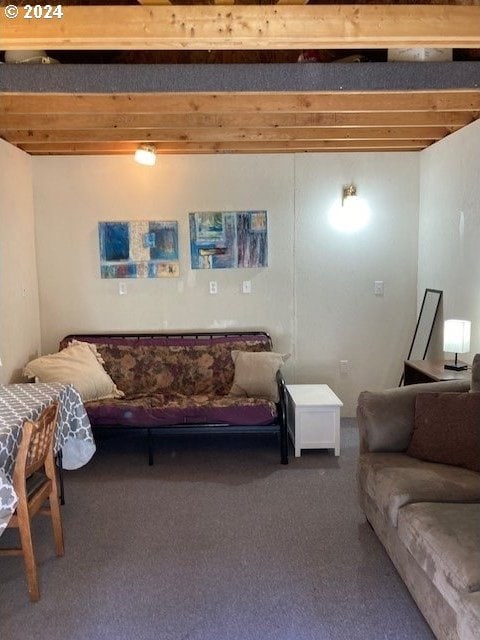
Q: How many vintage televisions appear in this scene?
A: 0